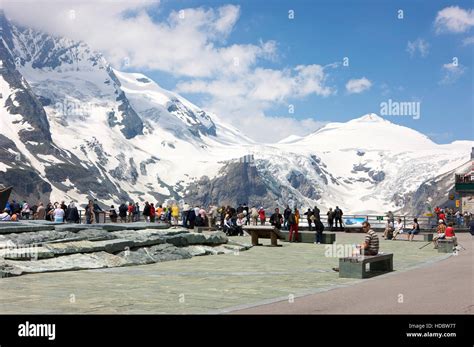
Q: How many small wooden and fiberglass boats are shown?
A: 0